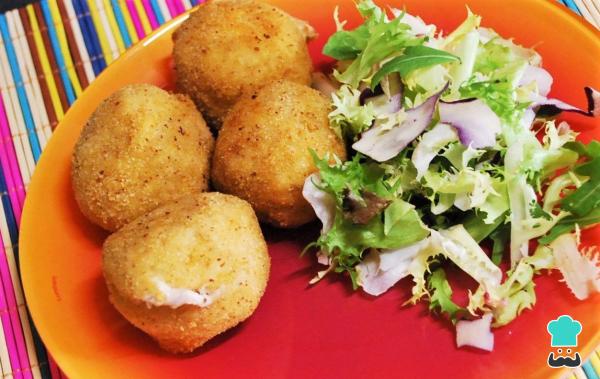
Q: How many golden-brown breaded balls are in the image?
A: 4